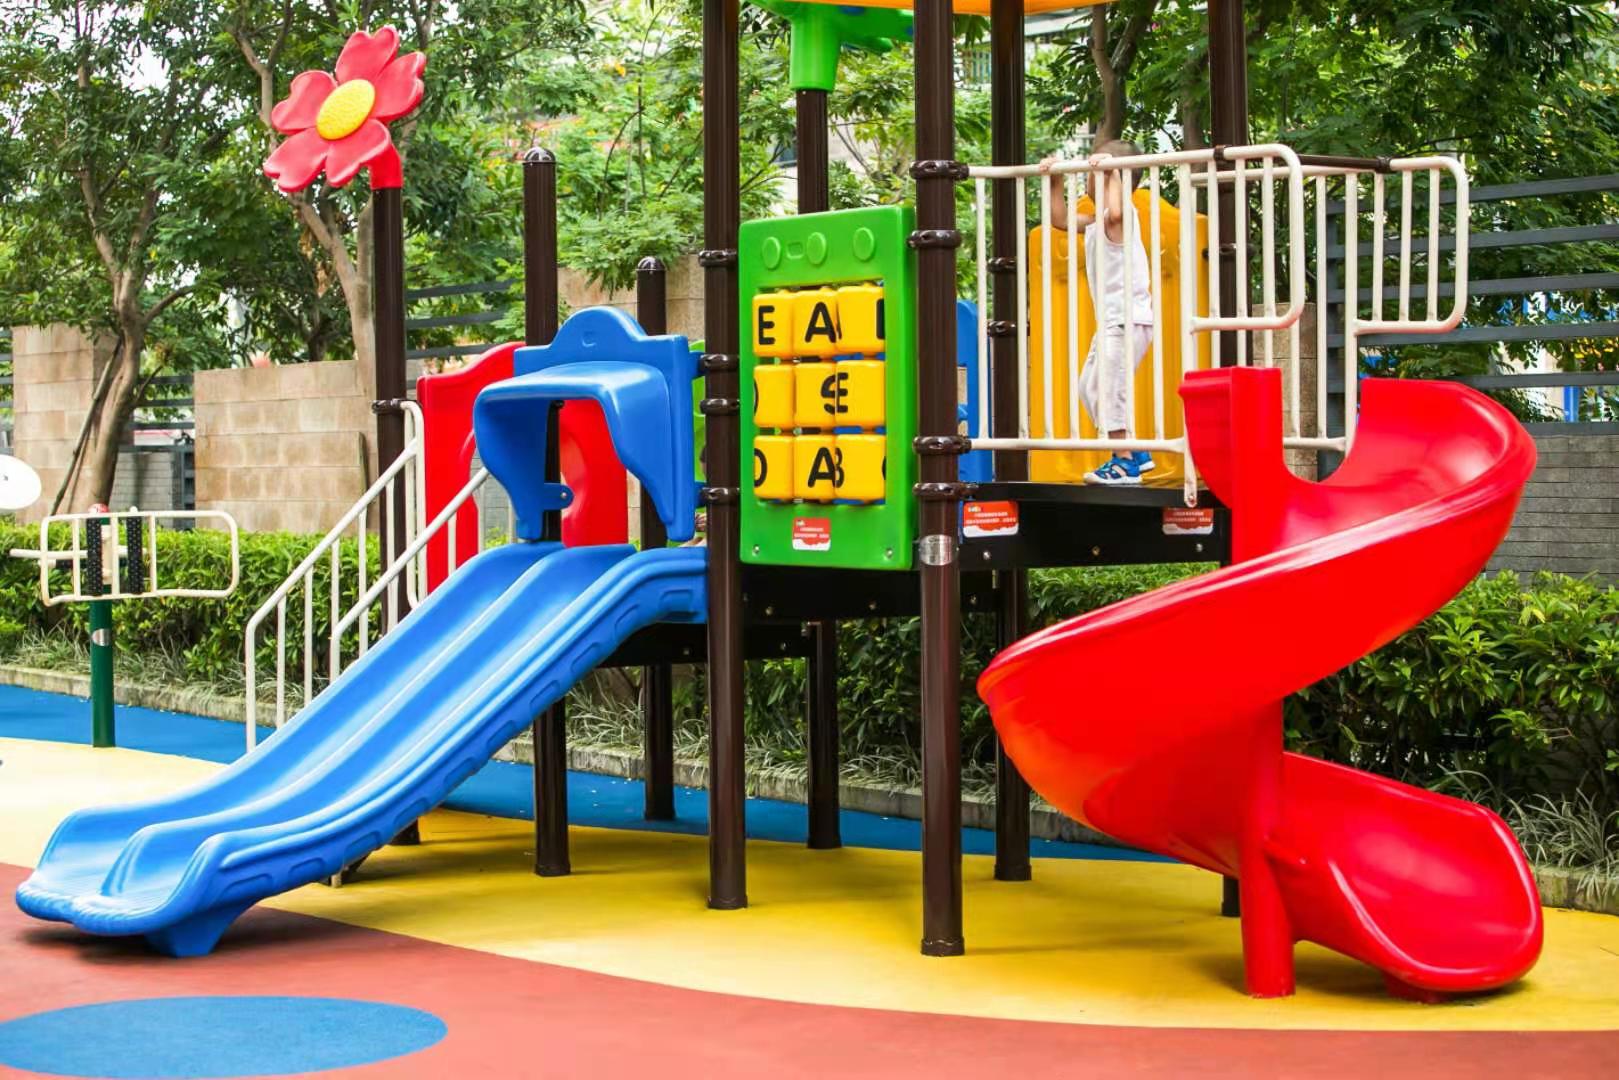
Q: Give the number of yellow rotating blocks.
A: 9